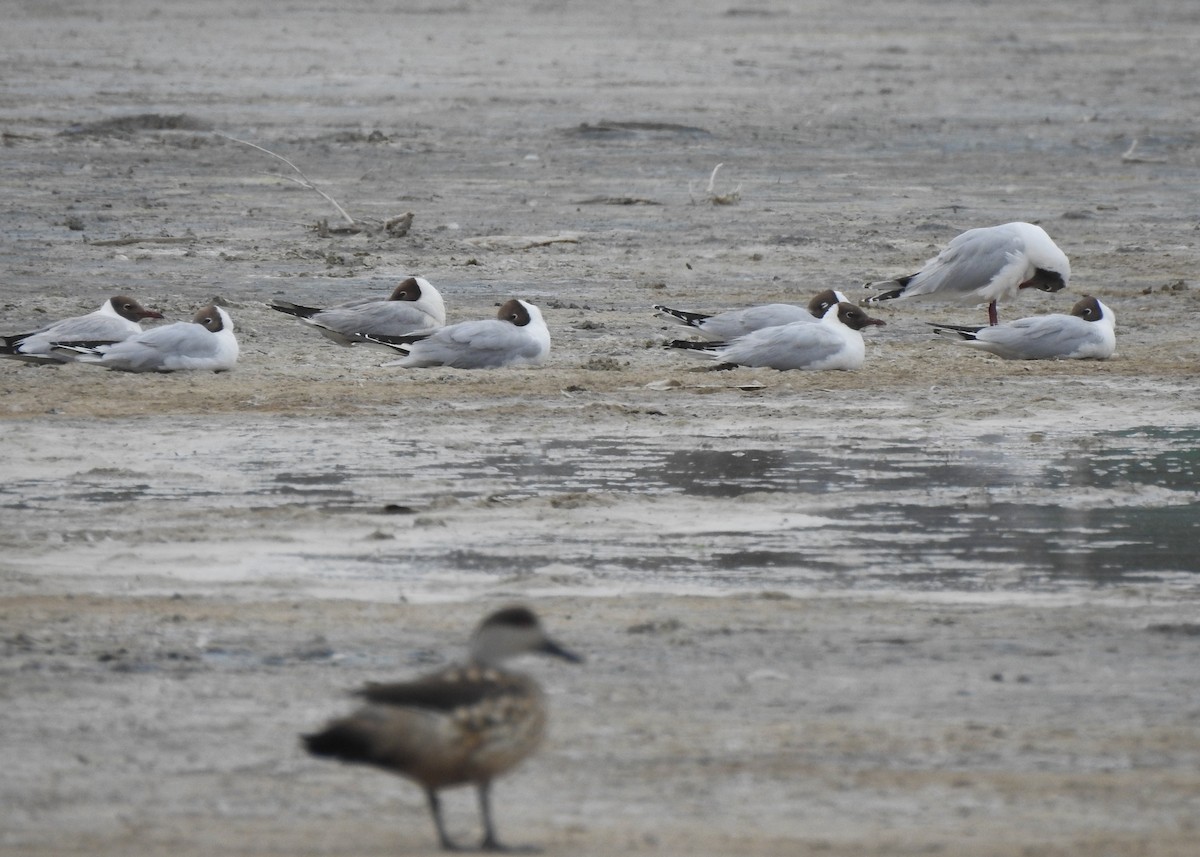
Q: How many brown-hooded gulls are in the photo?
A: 8